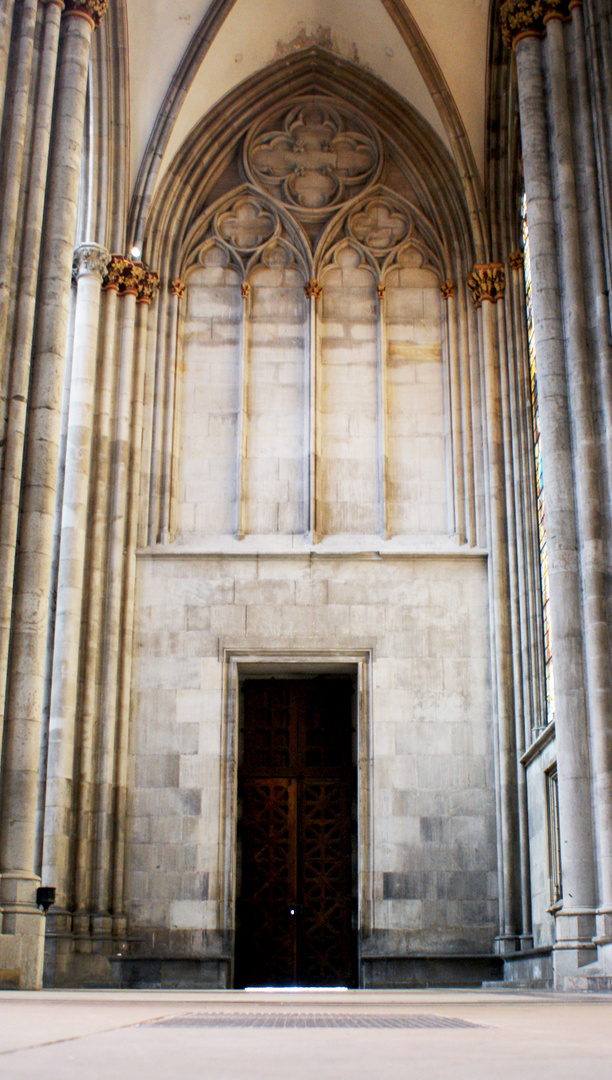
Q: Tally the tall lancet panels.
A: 4